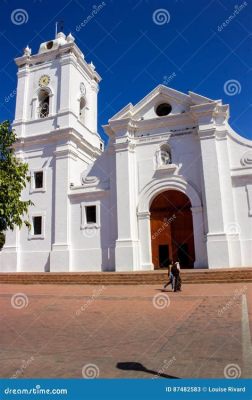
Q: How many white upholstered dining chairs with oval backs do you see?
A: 0